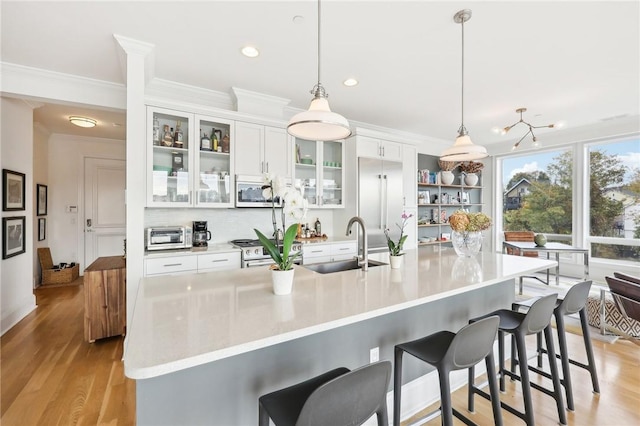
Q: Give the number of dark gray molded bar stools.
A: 4